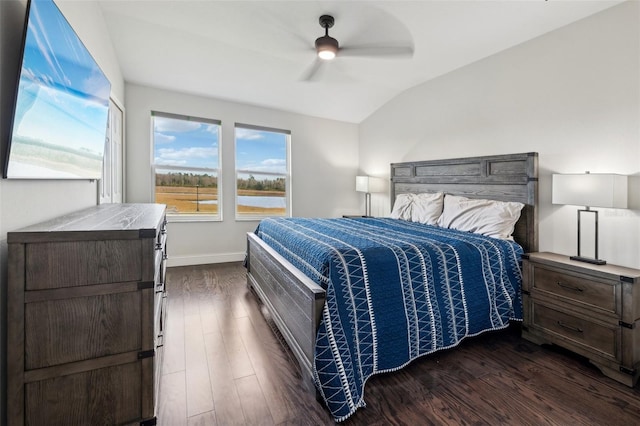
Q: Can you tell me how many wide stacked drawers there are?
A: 2